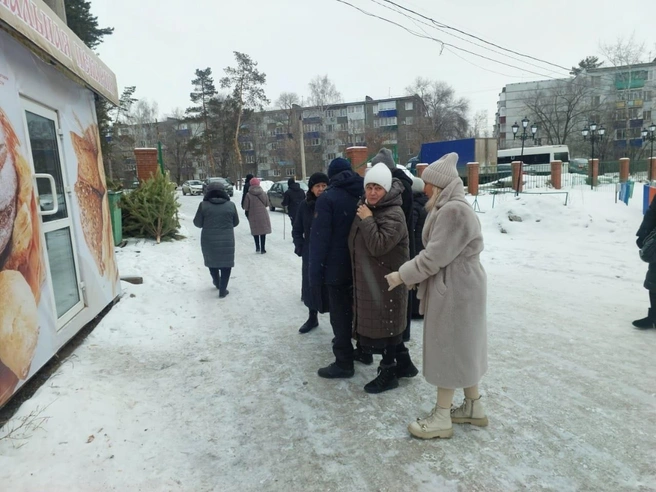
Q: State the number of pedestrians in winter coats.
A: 11